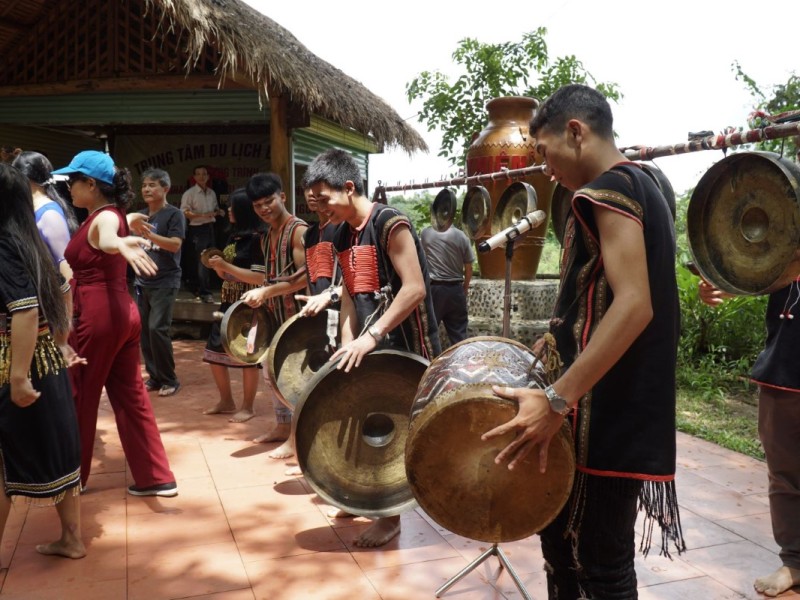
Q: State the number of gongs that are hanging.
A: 6